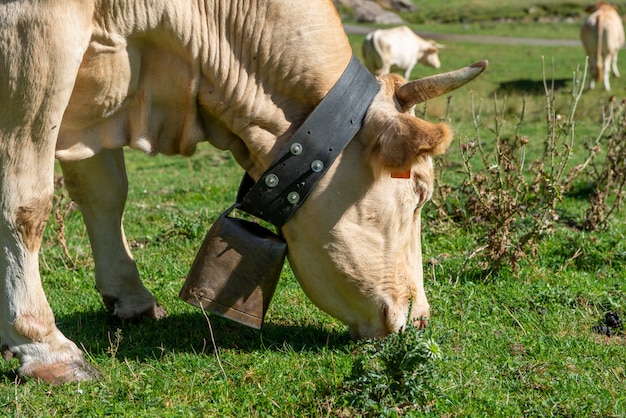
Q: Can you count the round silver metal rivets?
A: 4